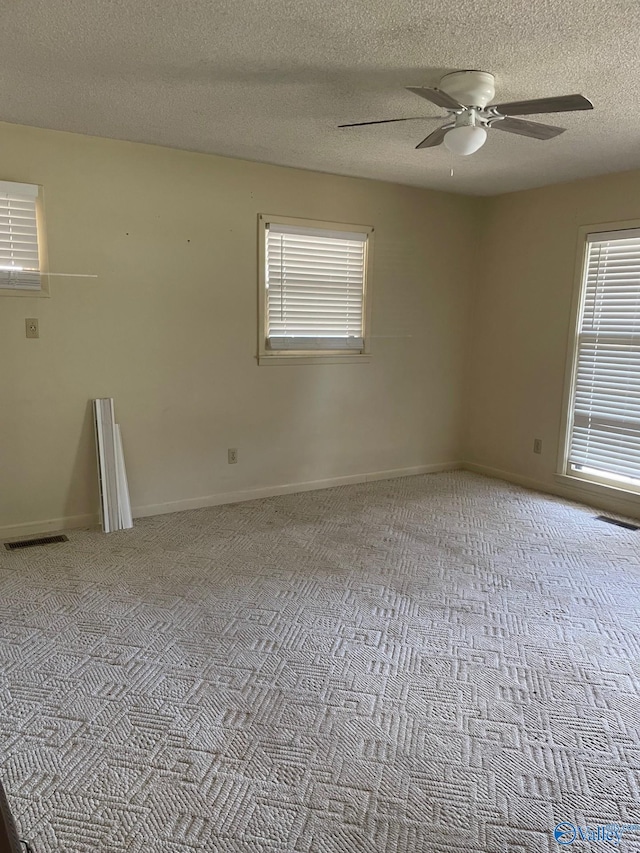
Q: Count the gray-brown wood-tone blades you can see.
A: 5